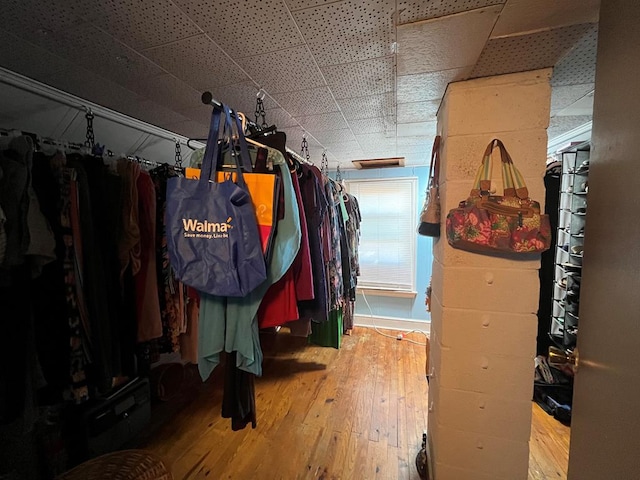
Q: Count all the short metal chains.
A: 6